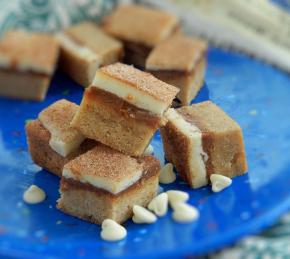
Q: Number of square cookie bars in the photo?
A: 8